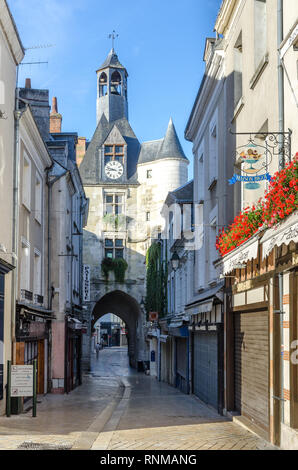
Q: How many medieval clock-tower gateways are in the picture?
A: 1